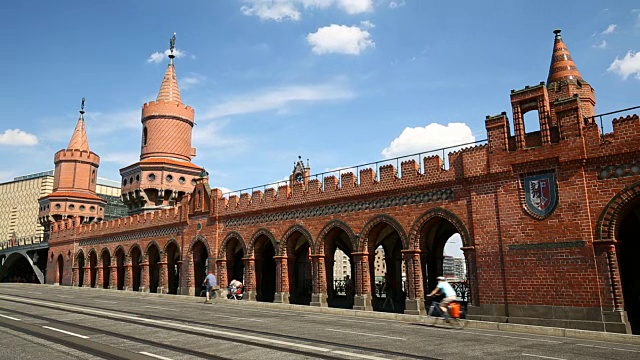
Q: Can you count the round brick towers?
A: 3